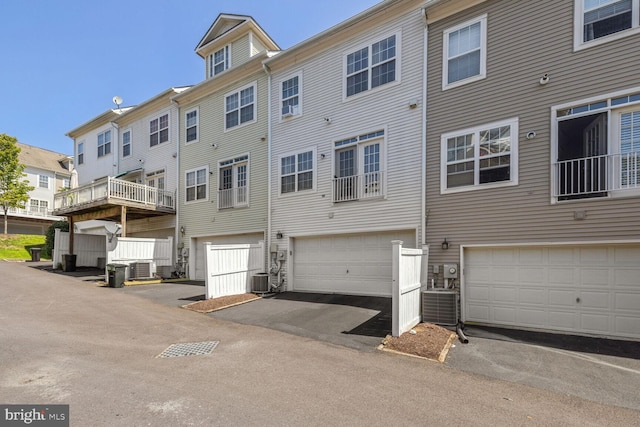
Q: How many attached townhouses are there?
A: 5